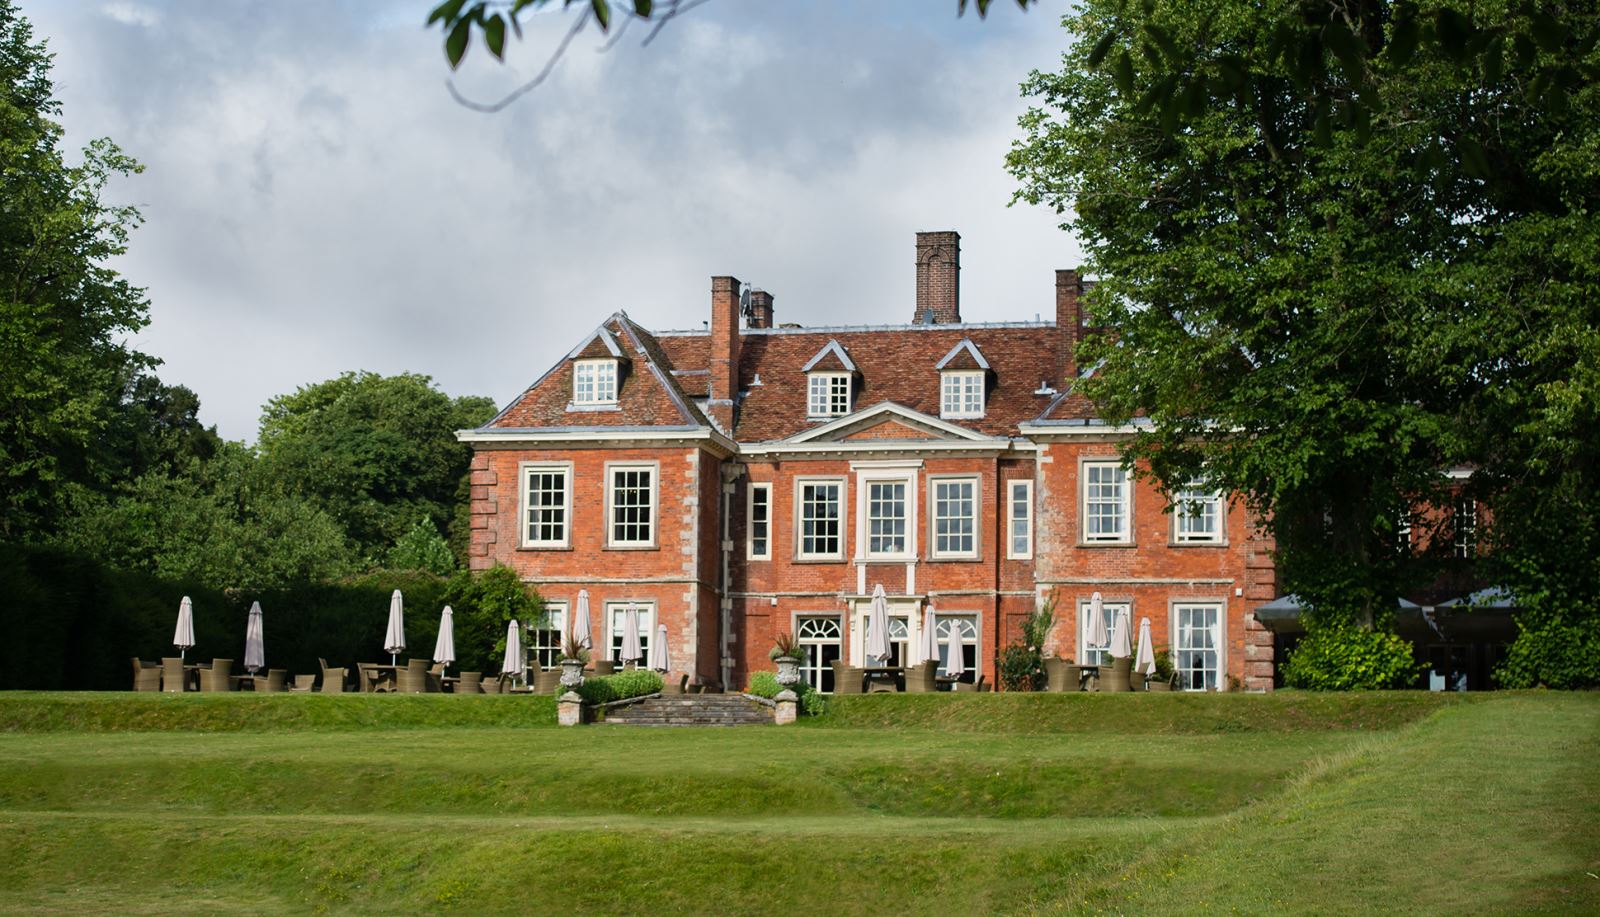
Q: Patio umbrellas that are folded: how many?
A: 14